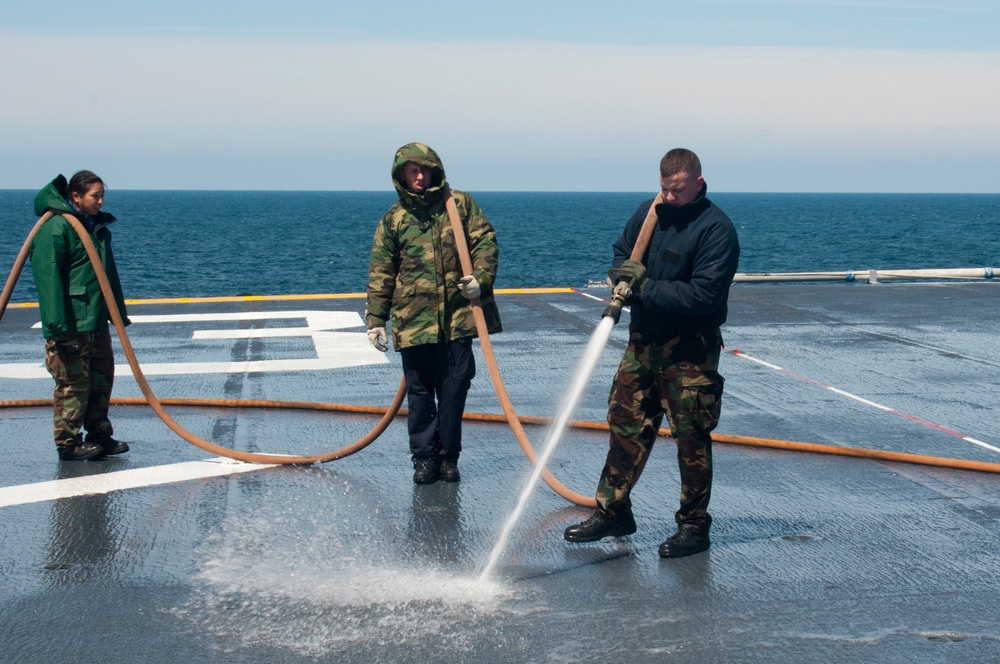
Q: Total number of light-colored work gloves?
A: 2